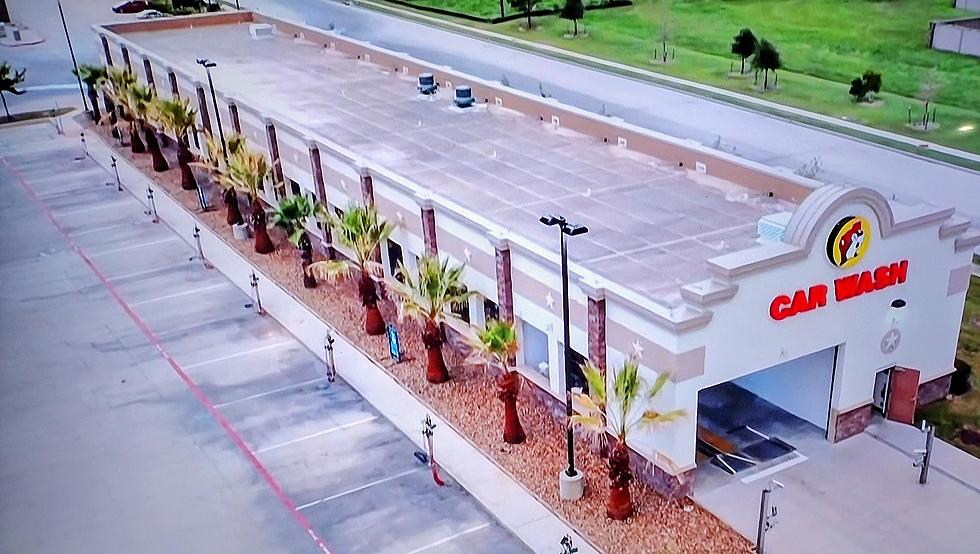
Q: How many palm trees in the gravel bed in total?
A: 12